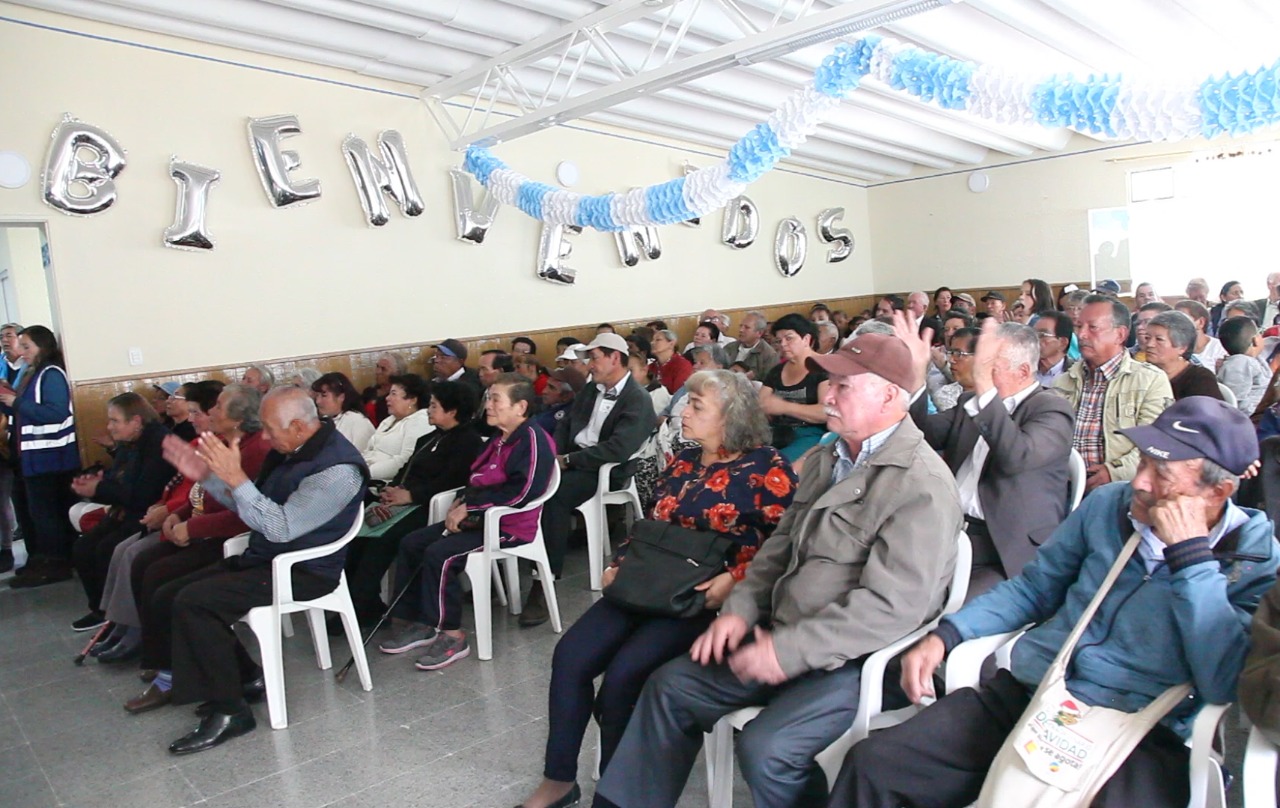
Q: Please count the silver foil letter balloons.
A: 11